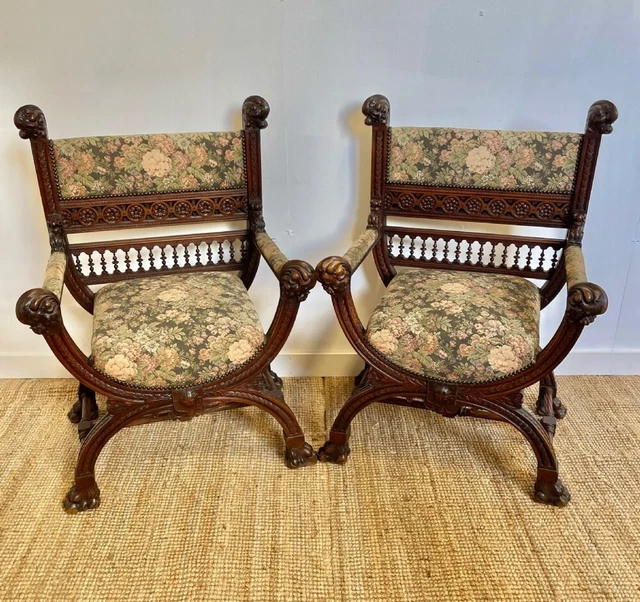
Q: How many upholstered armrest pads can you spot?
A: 4